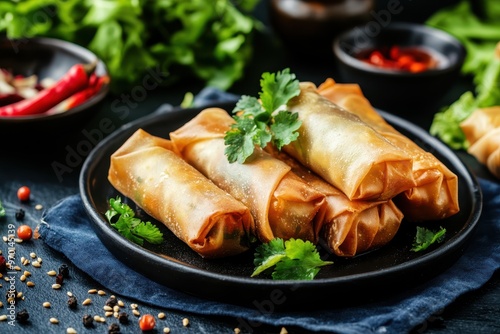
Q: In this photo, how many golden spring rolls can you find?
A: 5